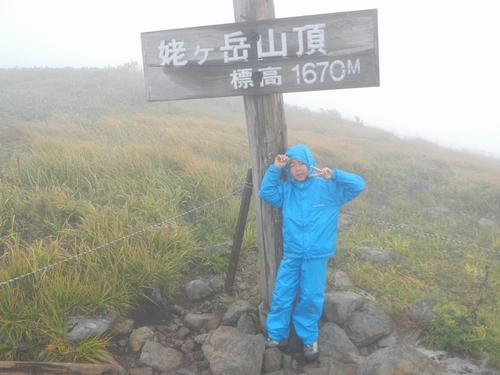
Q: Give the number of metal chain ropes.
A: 2